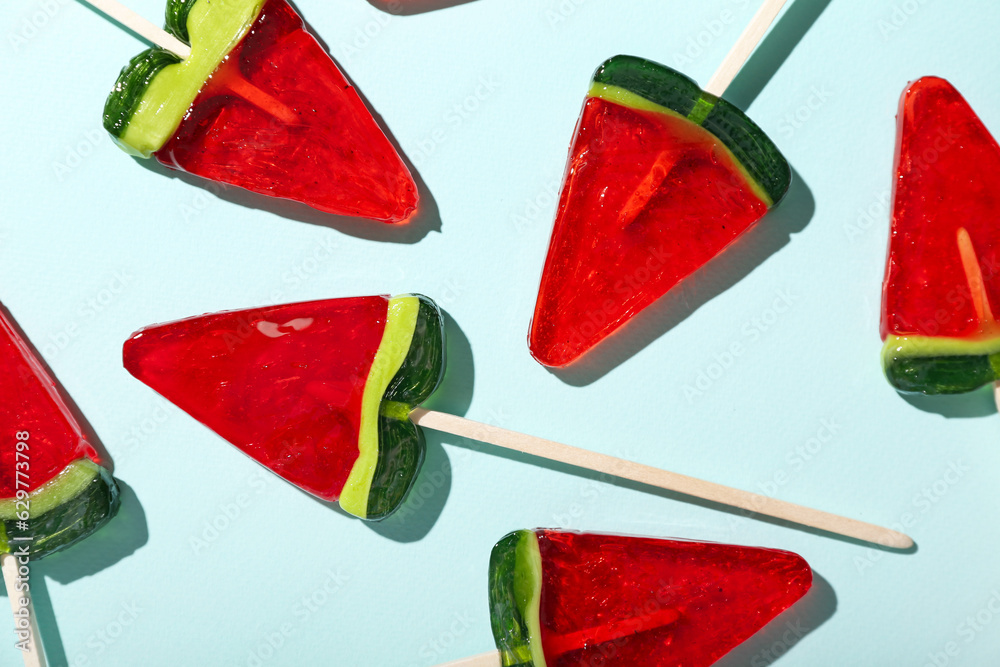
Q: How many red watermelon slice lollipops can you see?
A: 6